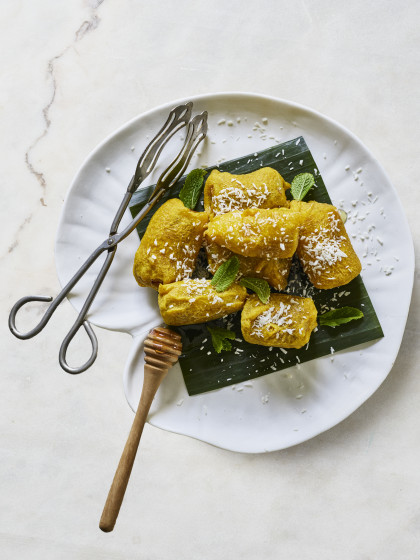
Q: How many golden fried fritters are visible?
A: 7